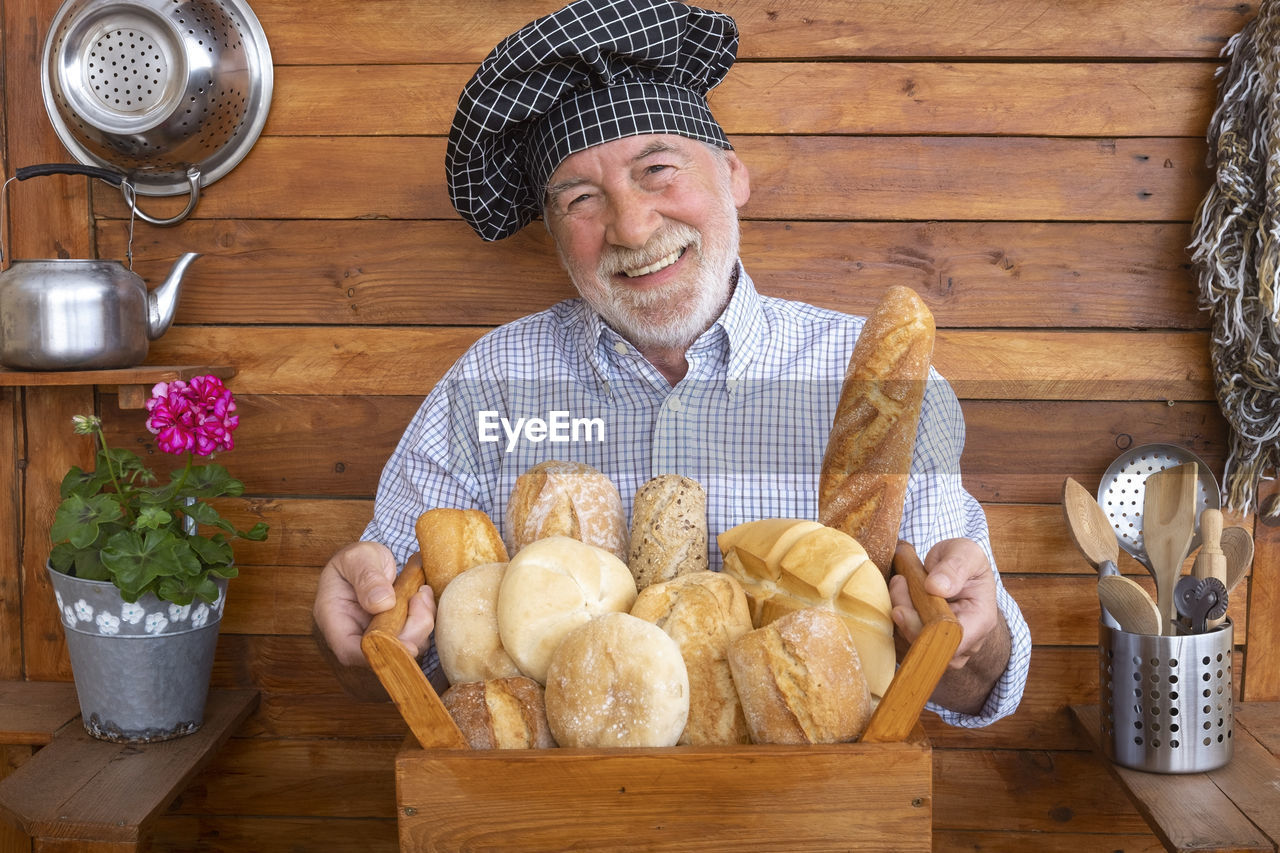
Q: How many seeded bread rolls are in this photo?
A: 1